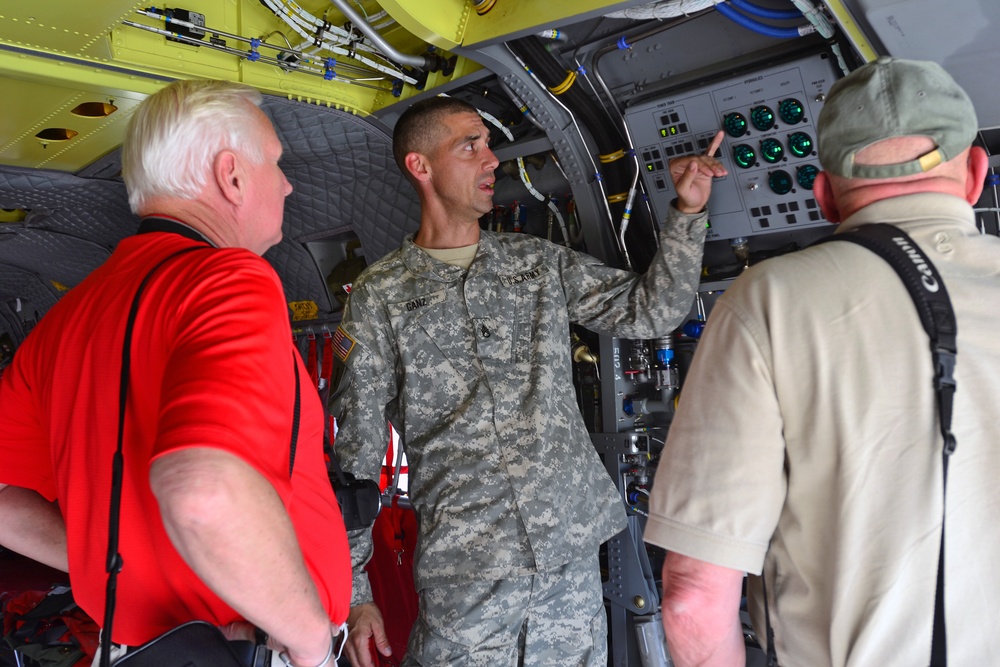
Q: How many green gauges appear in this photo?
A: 8